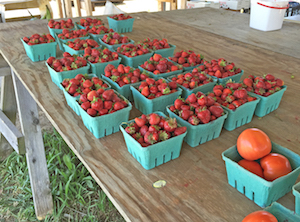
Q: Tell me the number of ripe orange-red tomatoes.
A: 4